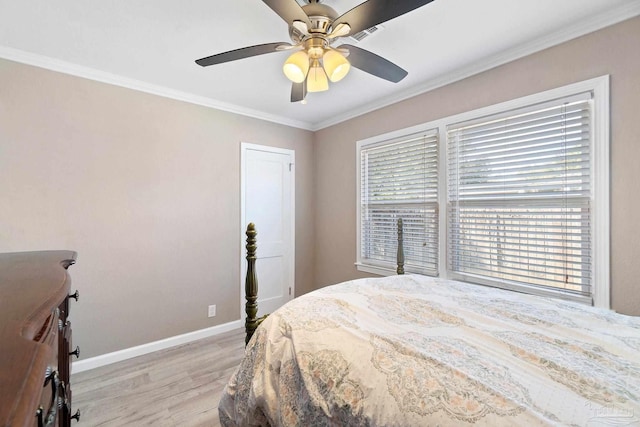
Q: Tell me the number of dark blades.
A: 5